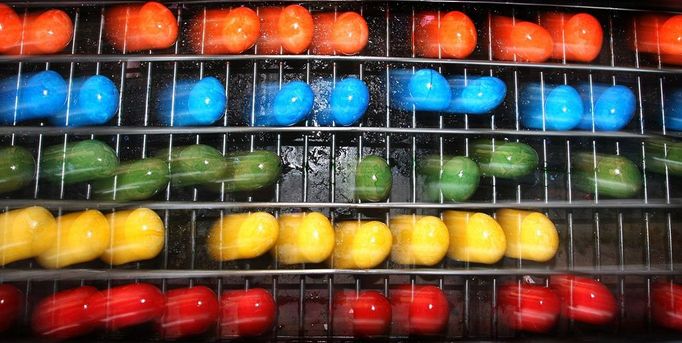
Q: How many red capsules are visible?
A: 10